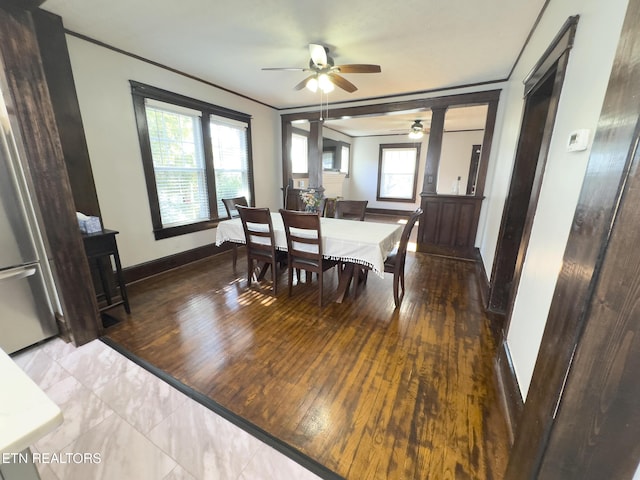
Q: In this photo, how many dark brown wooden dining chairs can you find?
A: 5